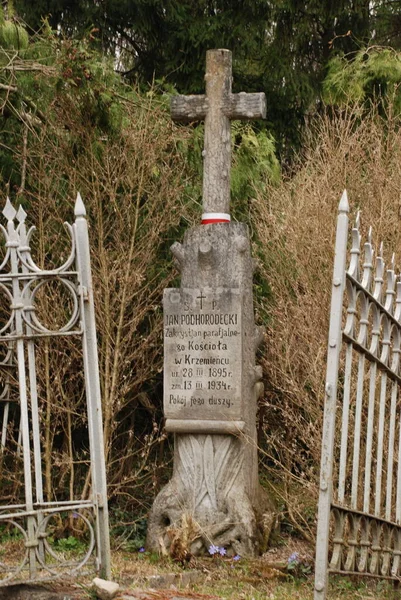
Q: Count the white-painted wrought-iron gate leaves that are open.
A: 2